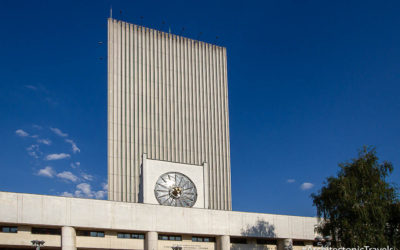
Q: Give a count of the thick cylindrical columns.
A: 4